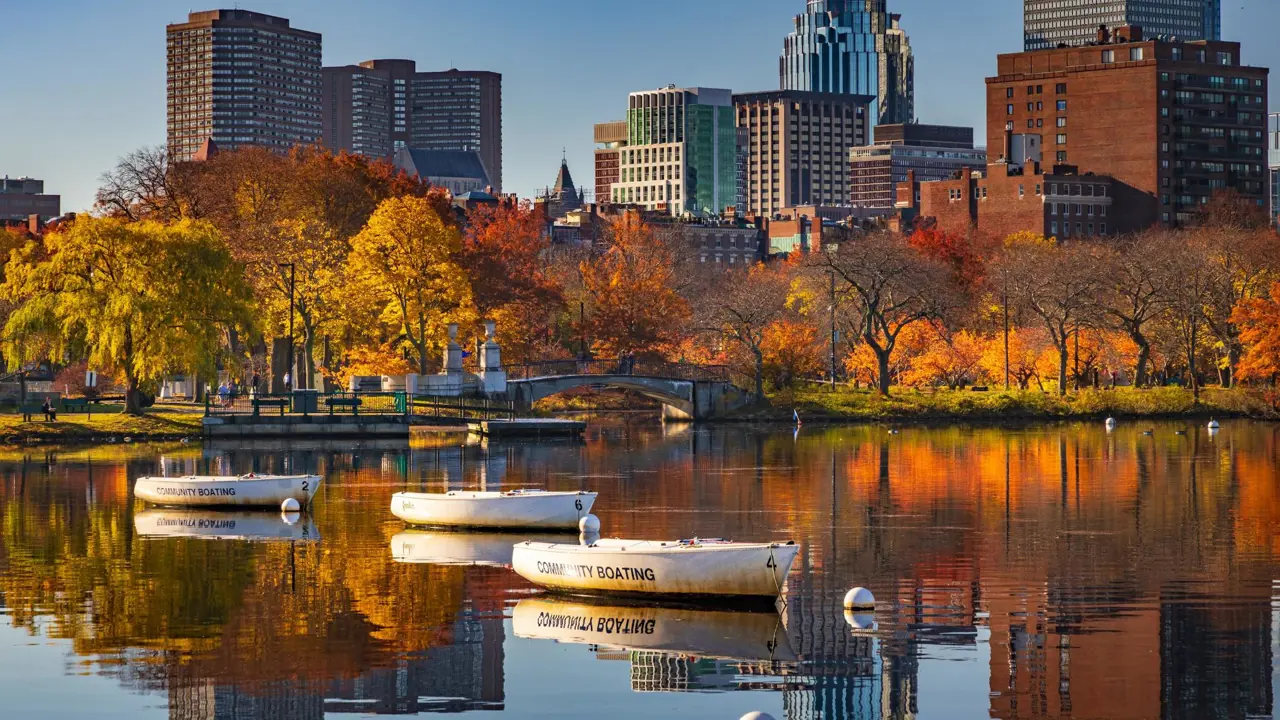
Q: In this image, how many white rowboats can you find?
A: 3